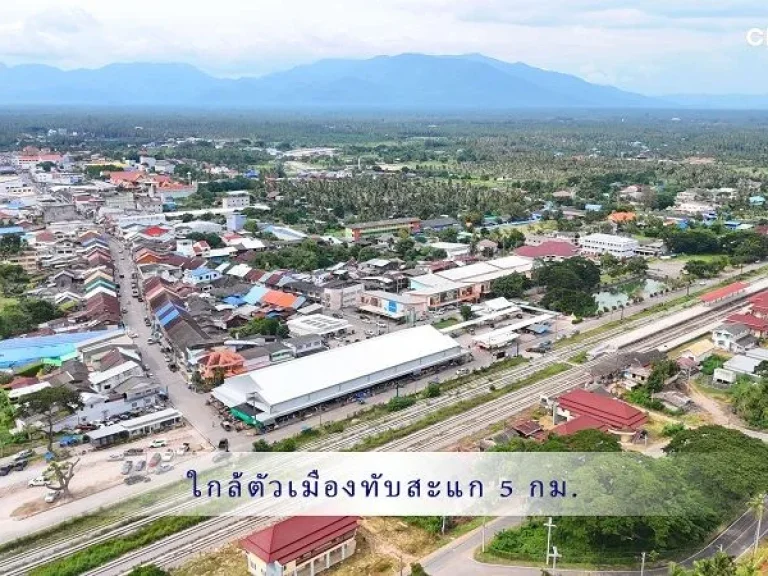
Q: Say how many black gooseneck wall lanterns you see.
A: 0